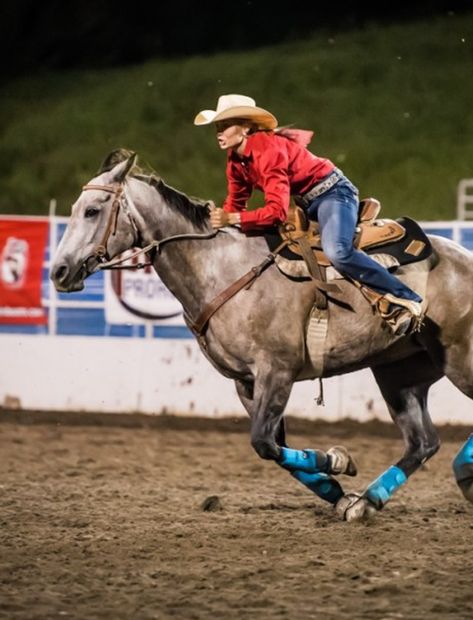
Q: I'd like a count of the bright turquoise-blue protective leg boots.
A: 4